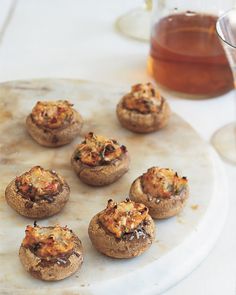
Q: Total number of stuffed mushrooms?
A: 7